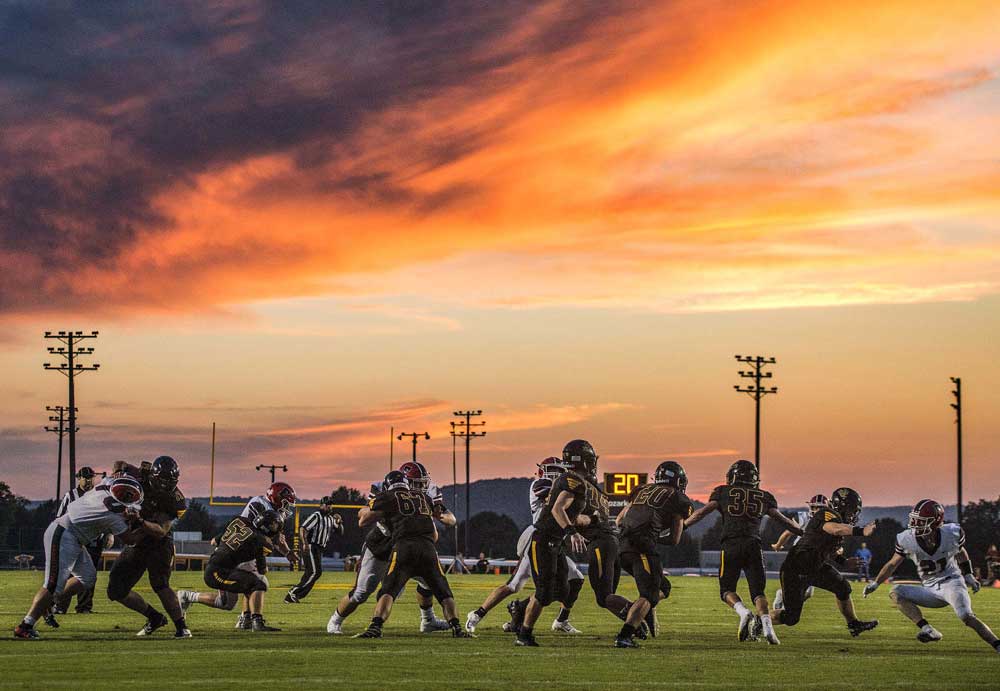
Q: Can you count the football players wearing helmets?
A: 13